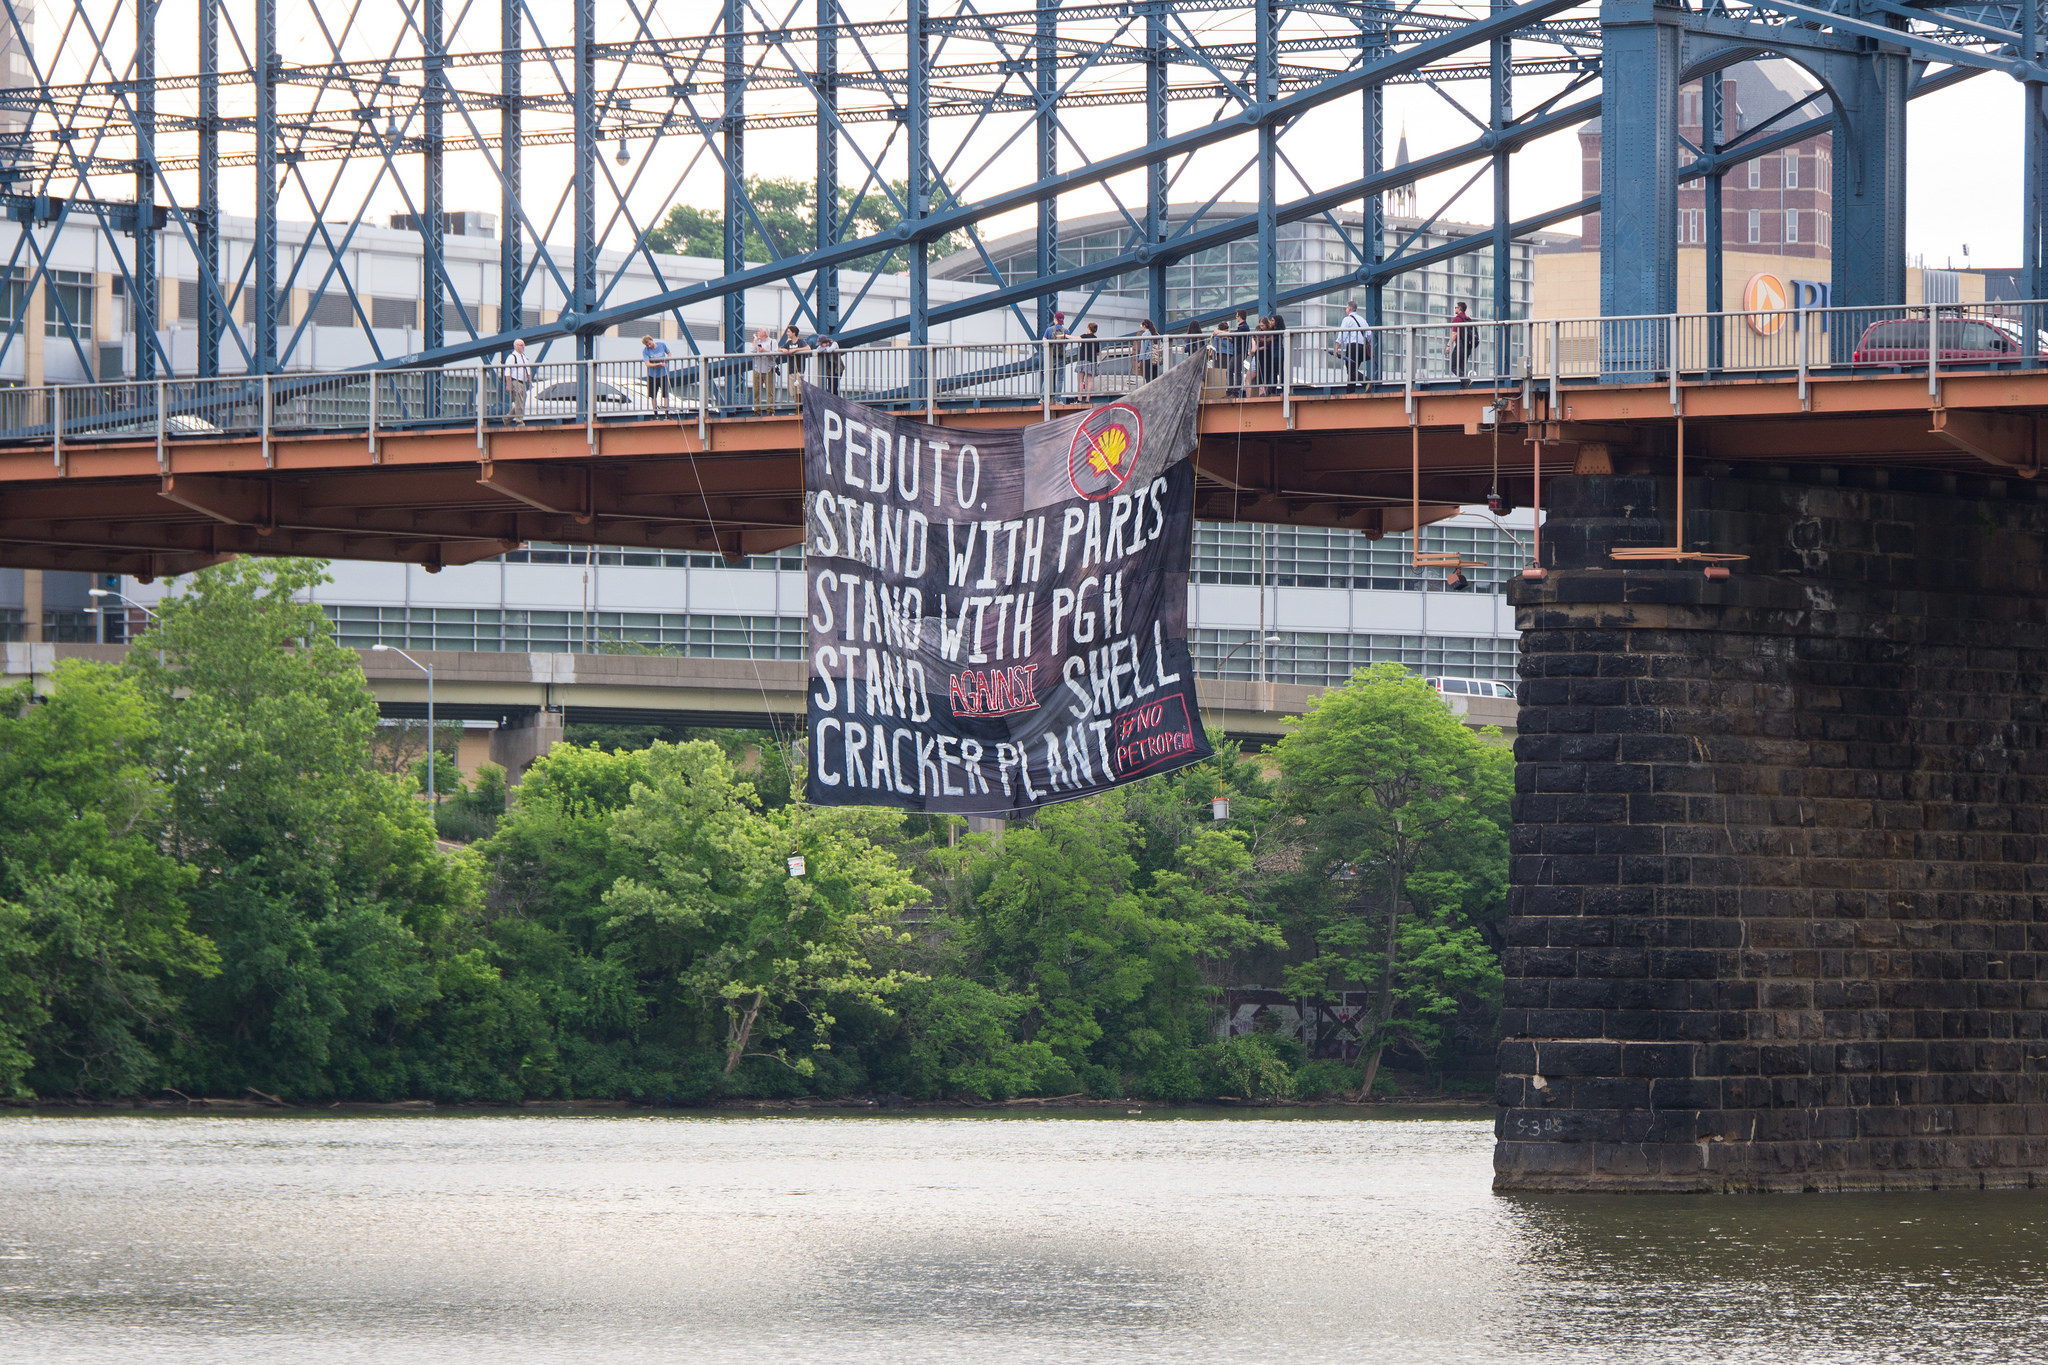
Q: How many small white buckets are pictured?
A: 2